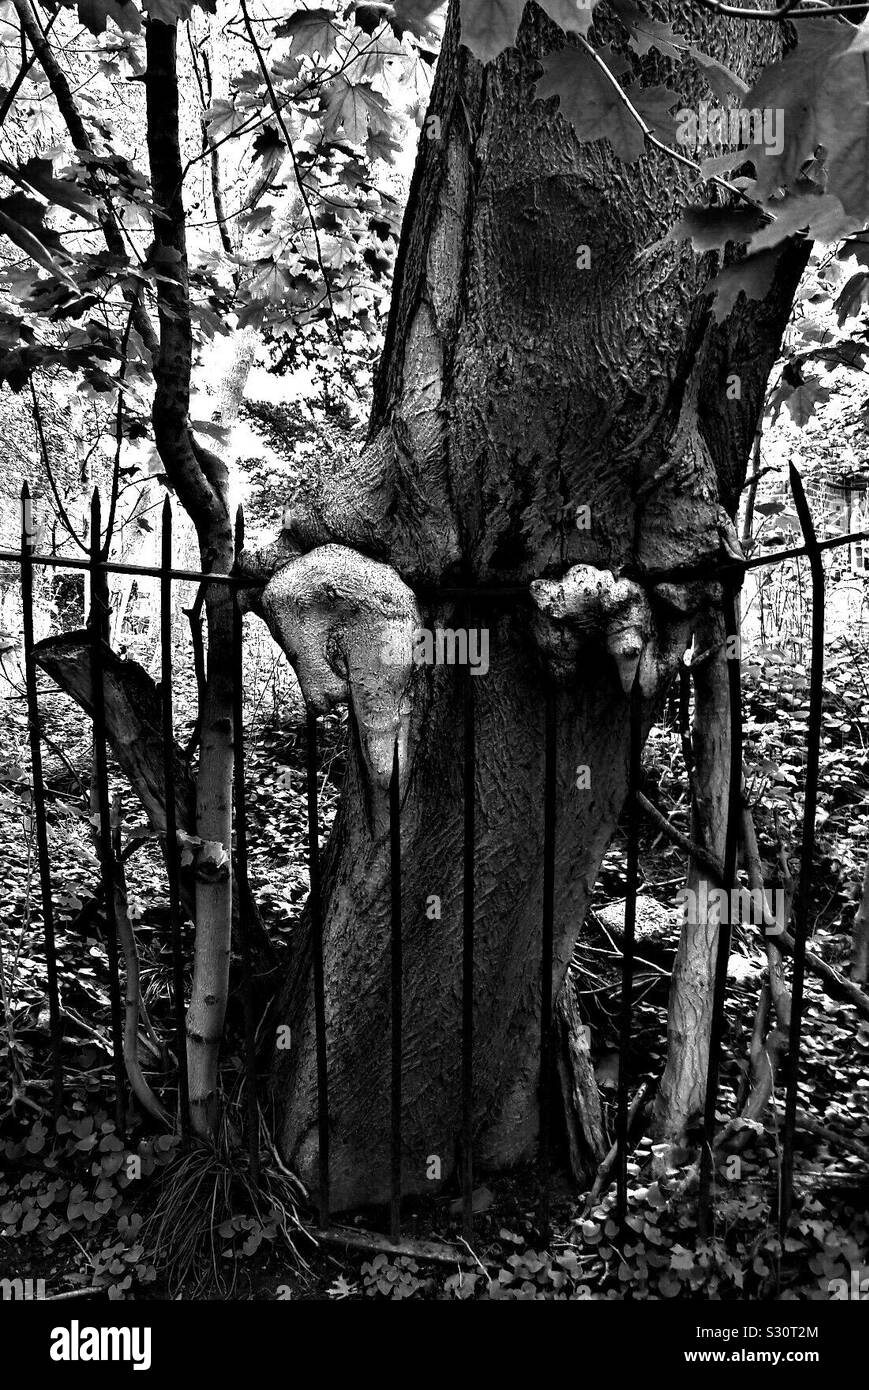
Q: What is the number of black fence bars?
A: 11